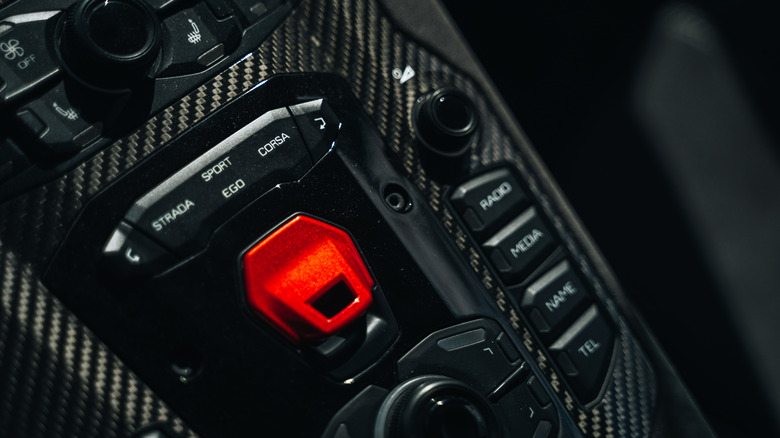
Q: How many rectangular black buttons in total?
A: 4